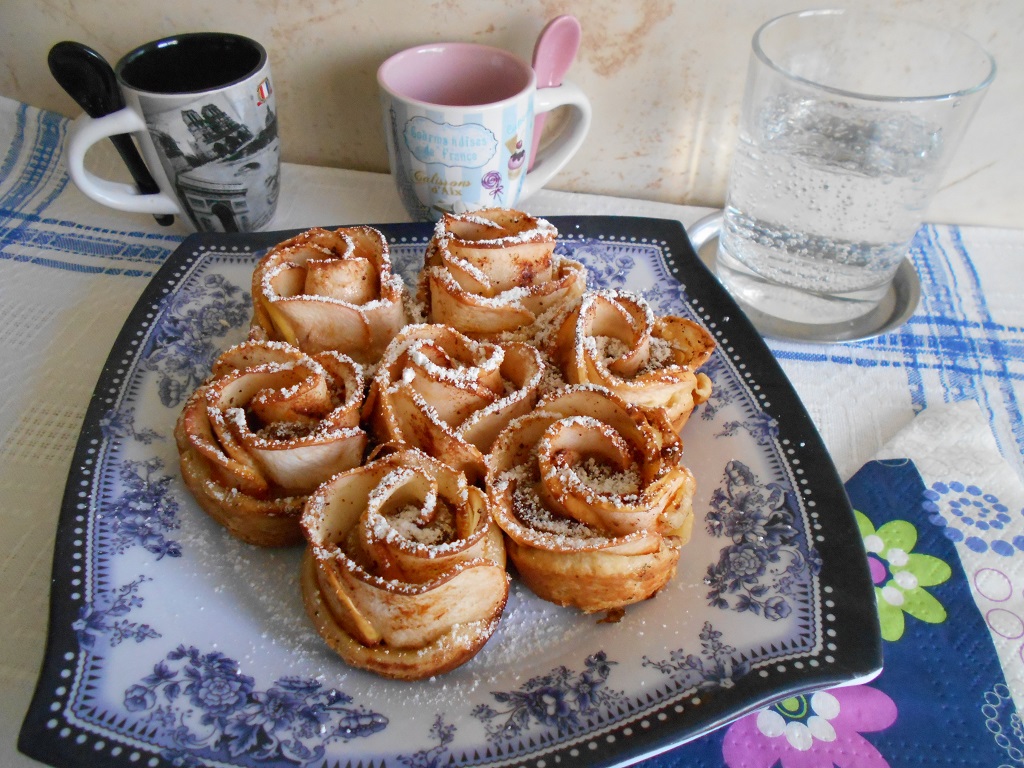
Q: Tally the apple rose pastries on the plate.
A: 7